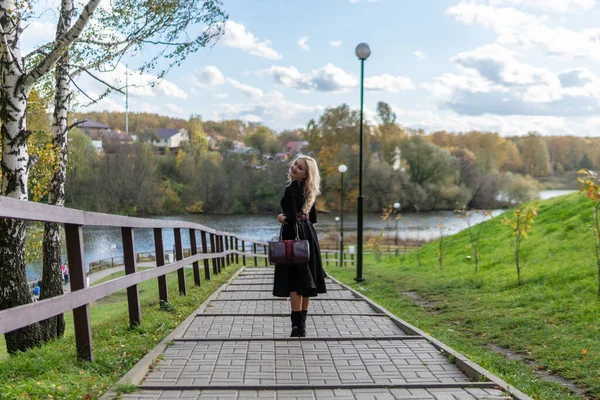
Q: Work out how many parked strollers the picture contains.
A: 0